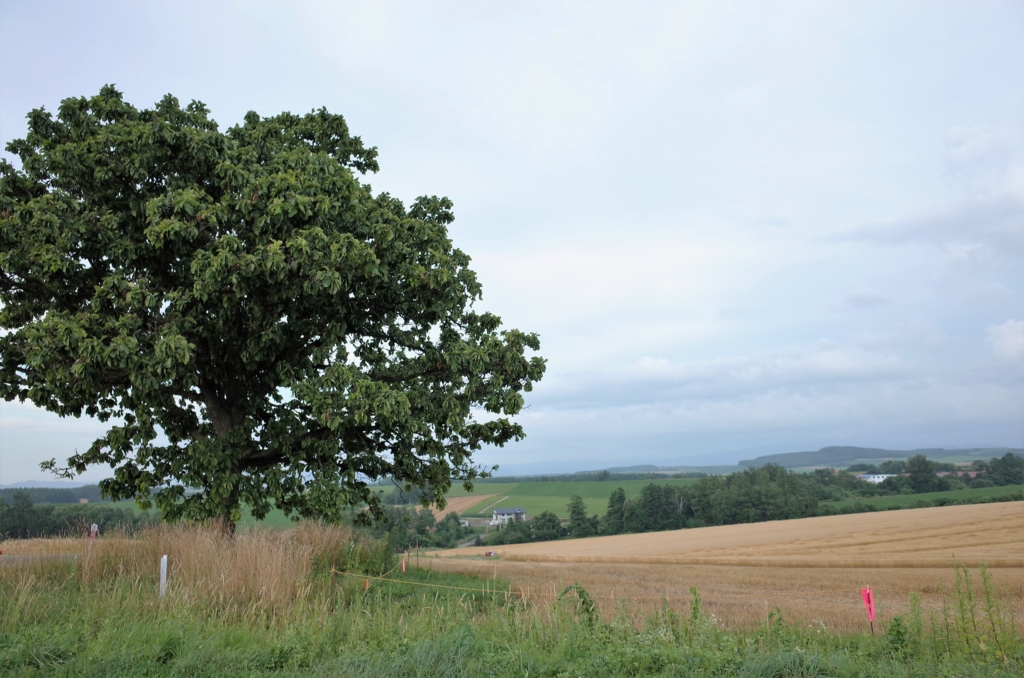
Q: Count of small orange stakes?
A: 2